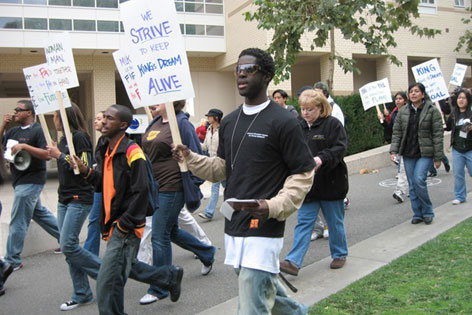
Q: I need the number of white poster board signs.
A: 7